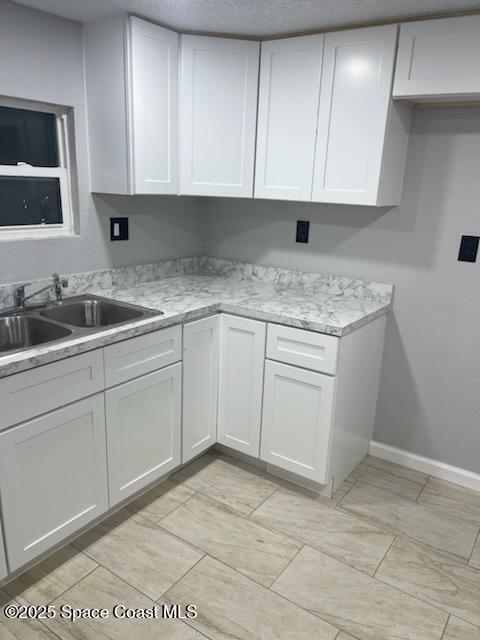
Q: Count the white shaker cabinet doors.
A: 10